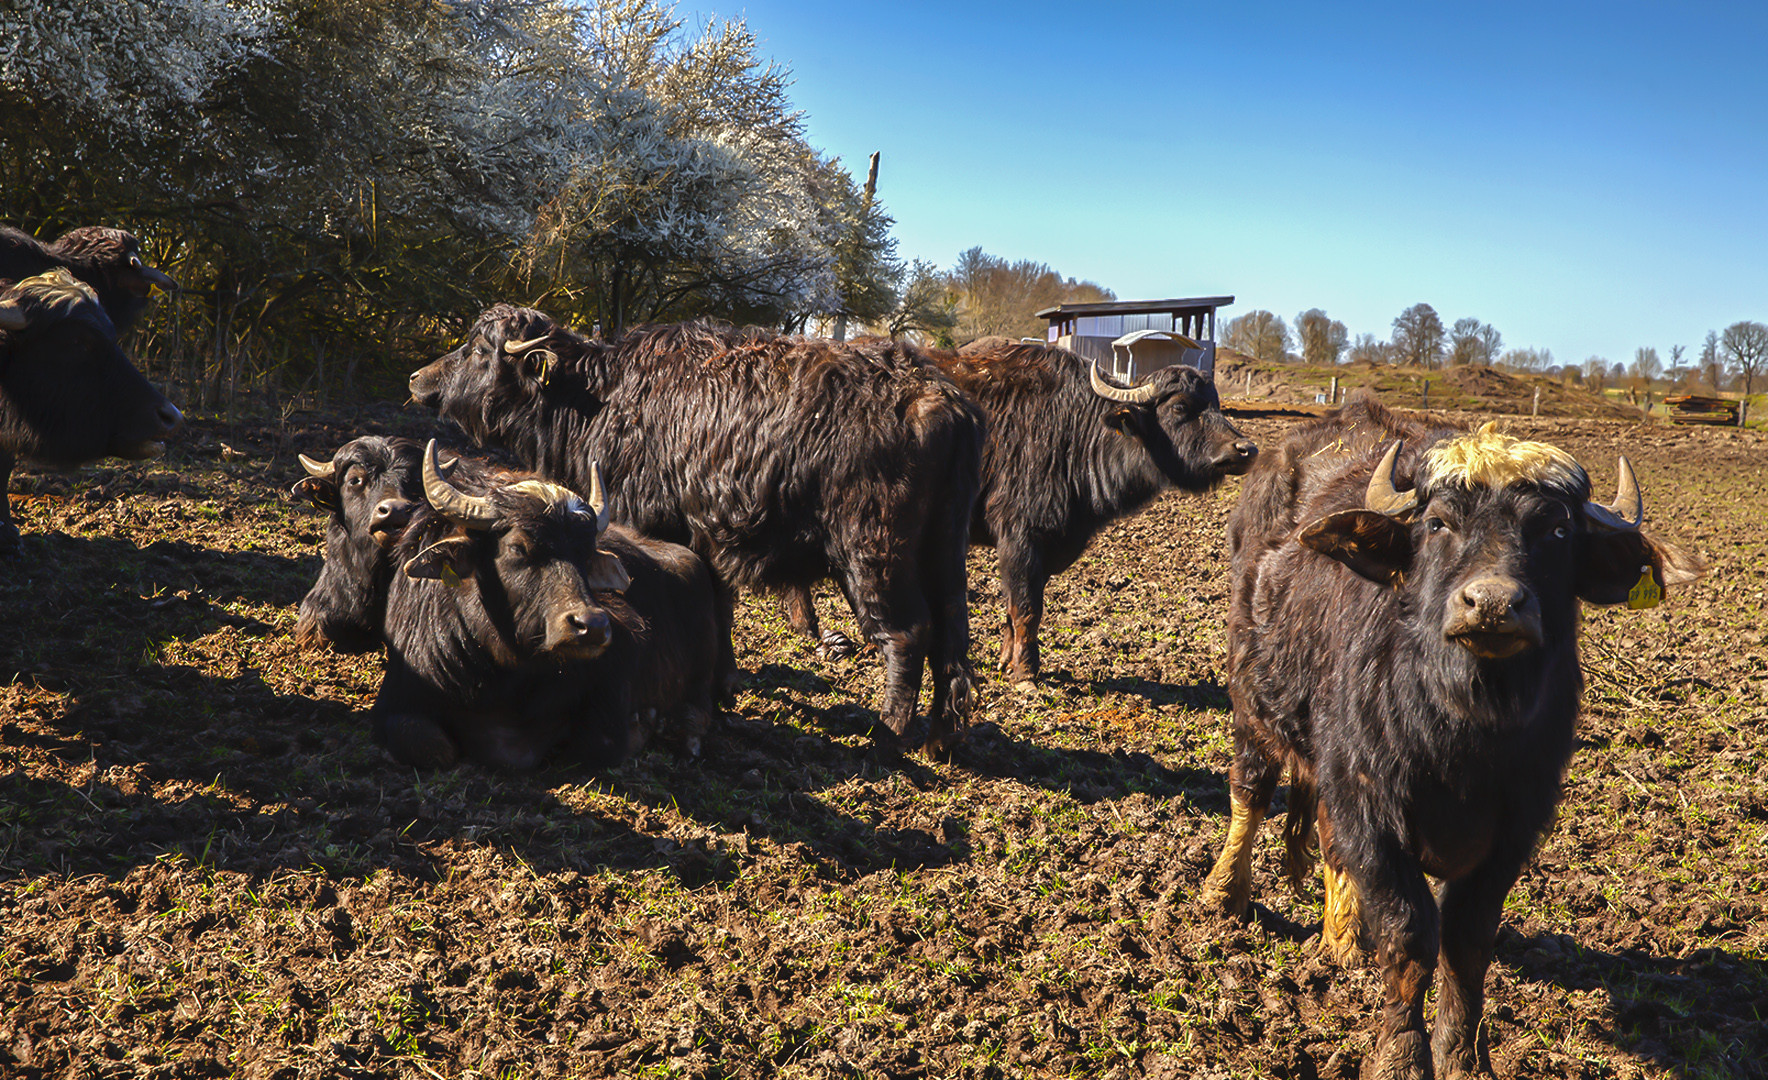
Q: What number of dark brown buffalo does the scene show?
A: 7